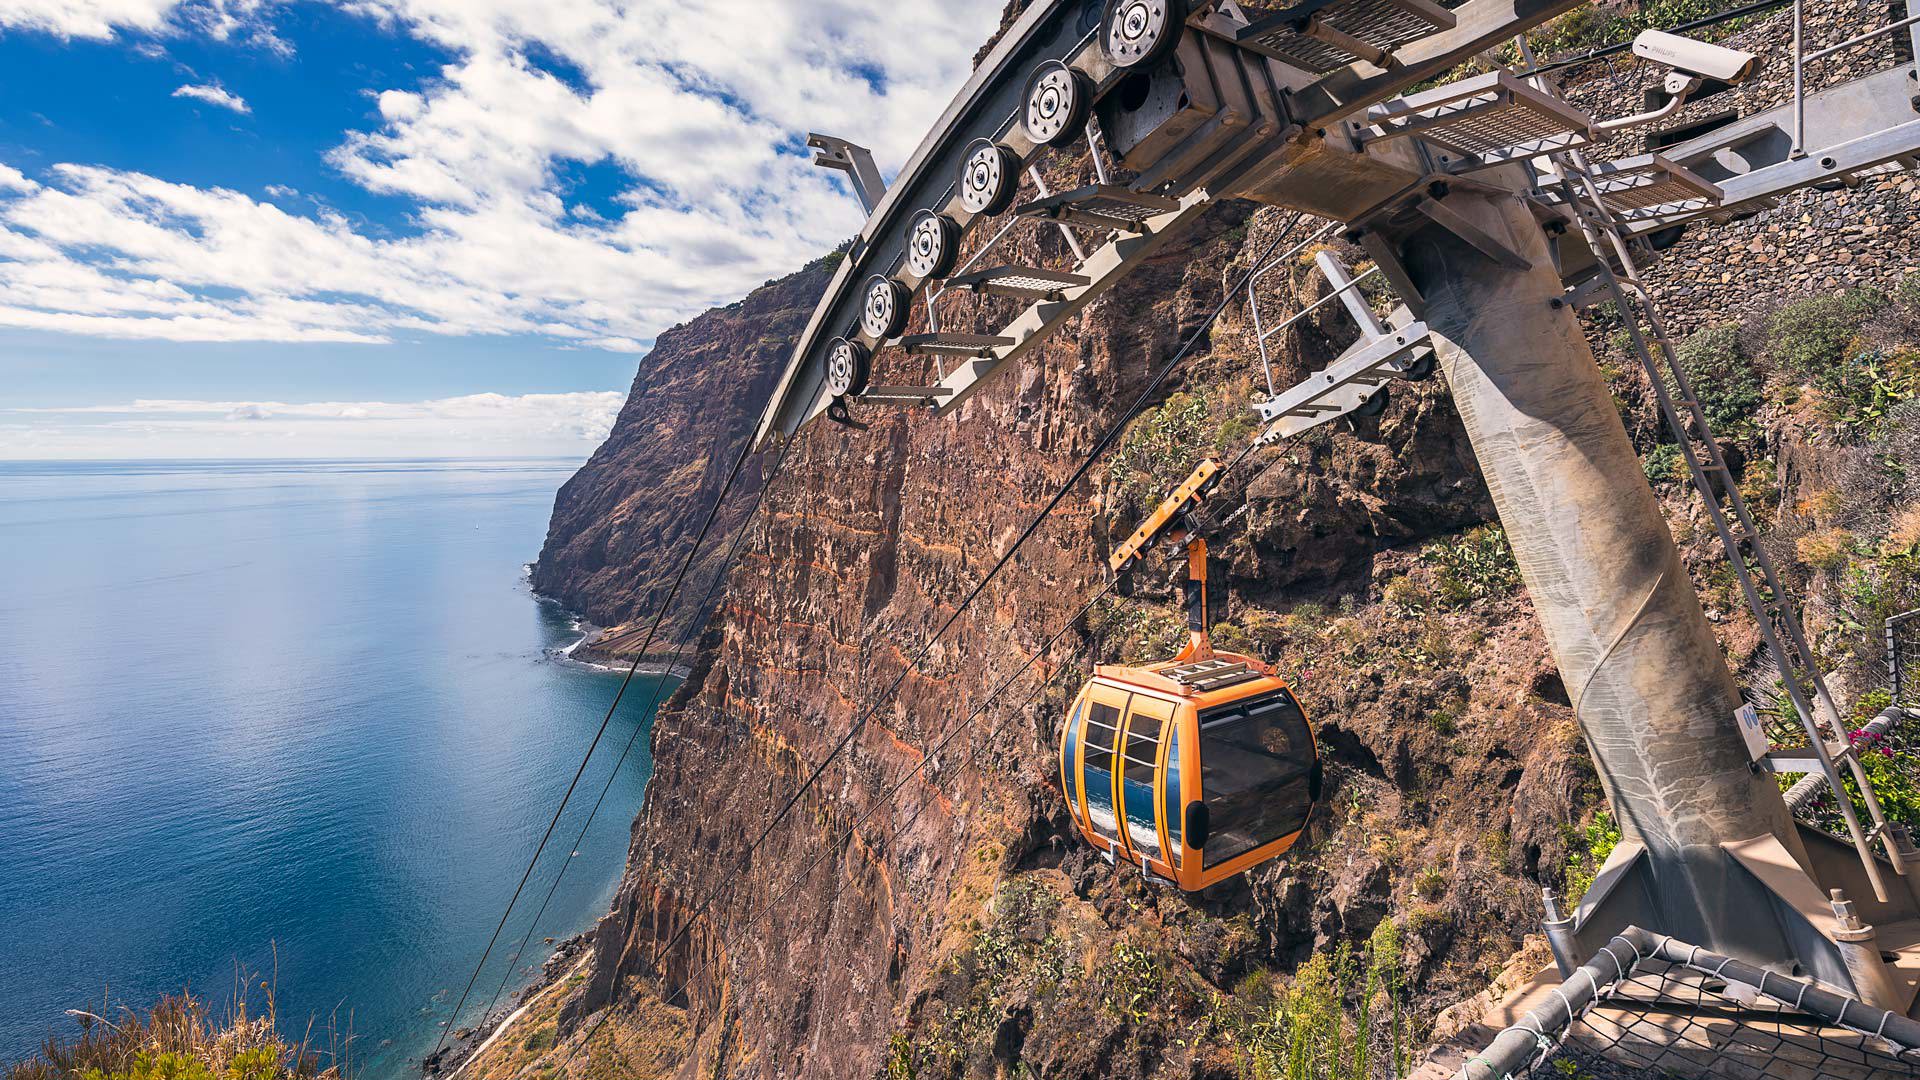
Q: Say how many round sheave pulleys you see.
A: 6